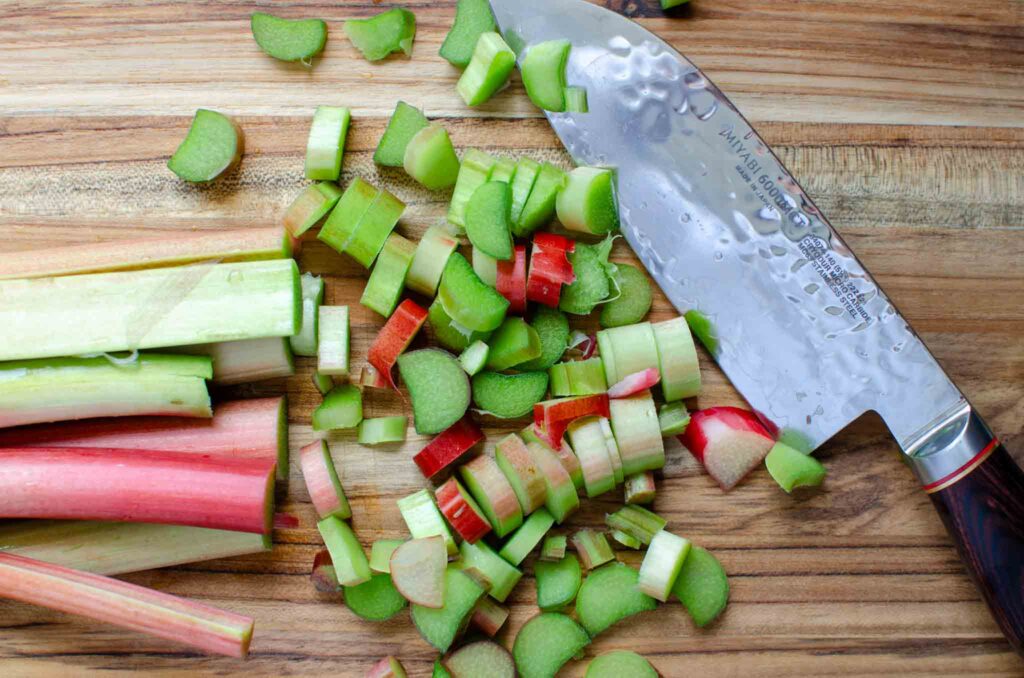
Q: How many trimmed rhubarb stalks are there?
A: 8